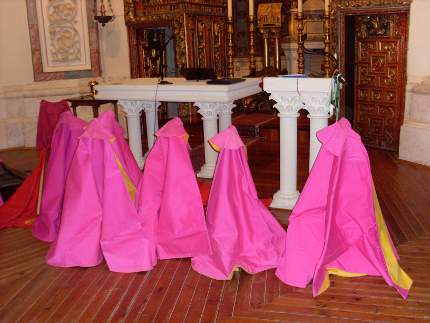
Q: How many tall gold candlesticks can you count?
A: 4